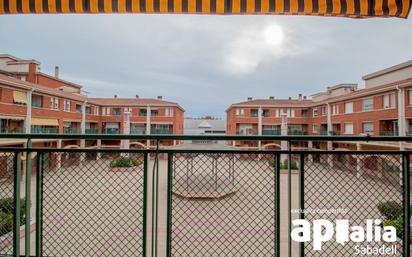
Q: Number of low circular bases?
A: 1